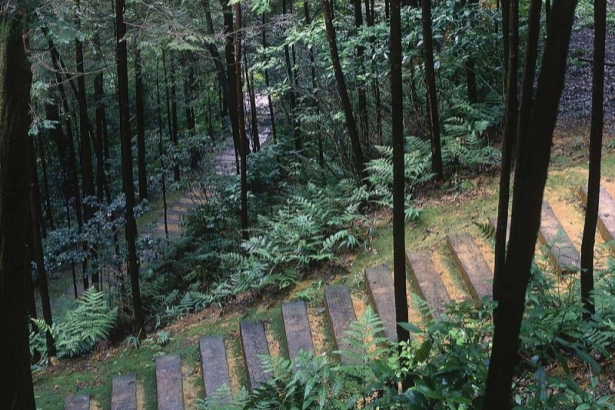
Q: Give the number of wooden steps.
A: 13